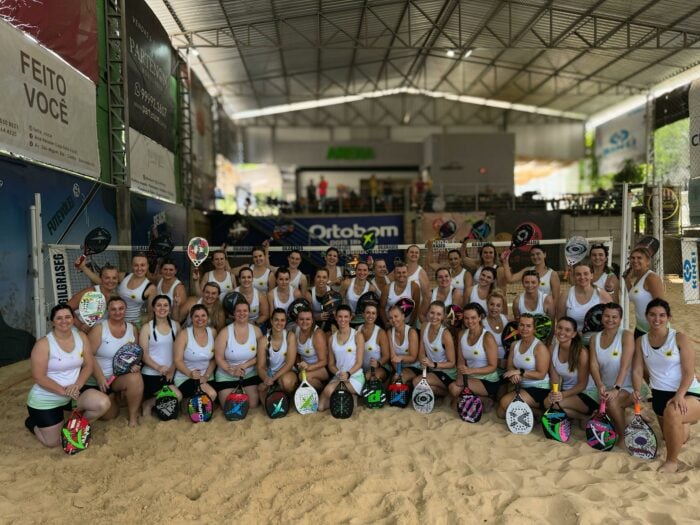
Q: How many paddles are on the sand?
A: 15